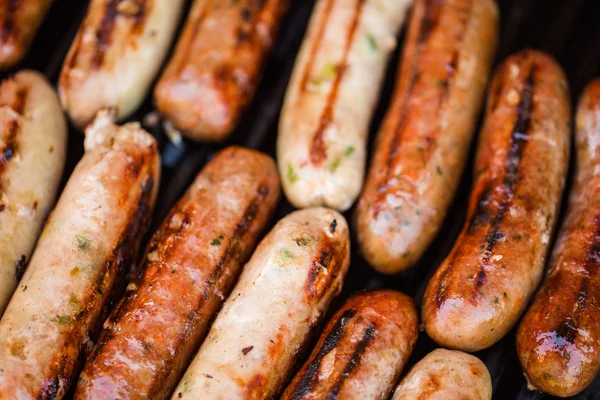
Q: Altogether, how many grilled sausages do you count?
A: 13